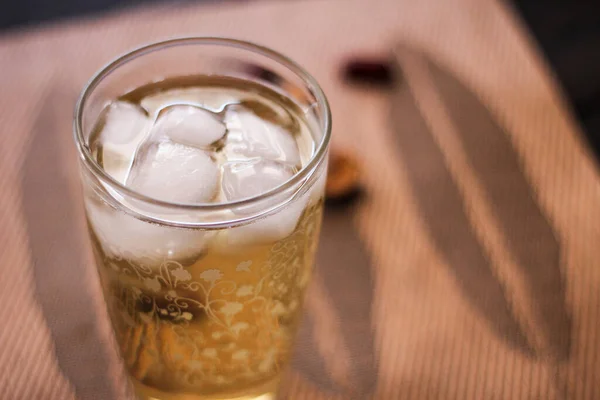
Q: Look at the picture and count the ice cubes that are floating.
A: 5